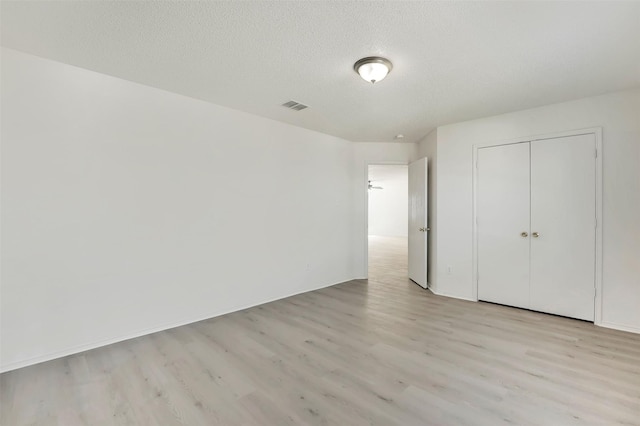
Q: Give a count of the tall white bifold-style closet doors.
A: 2